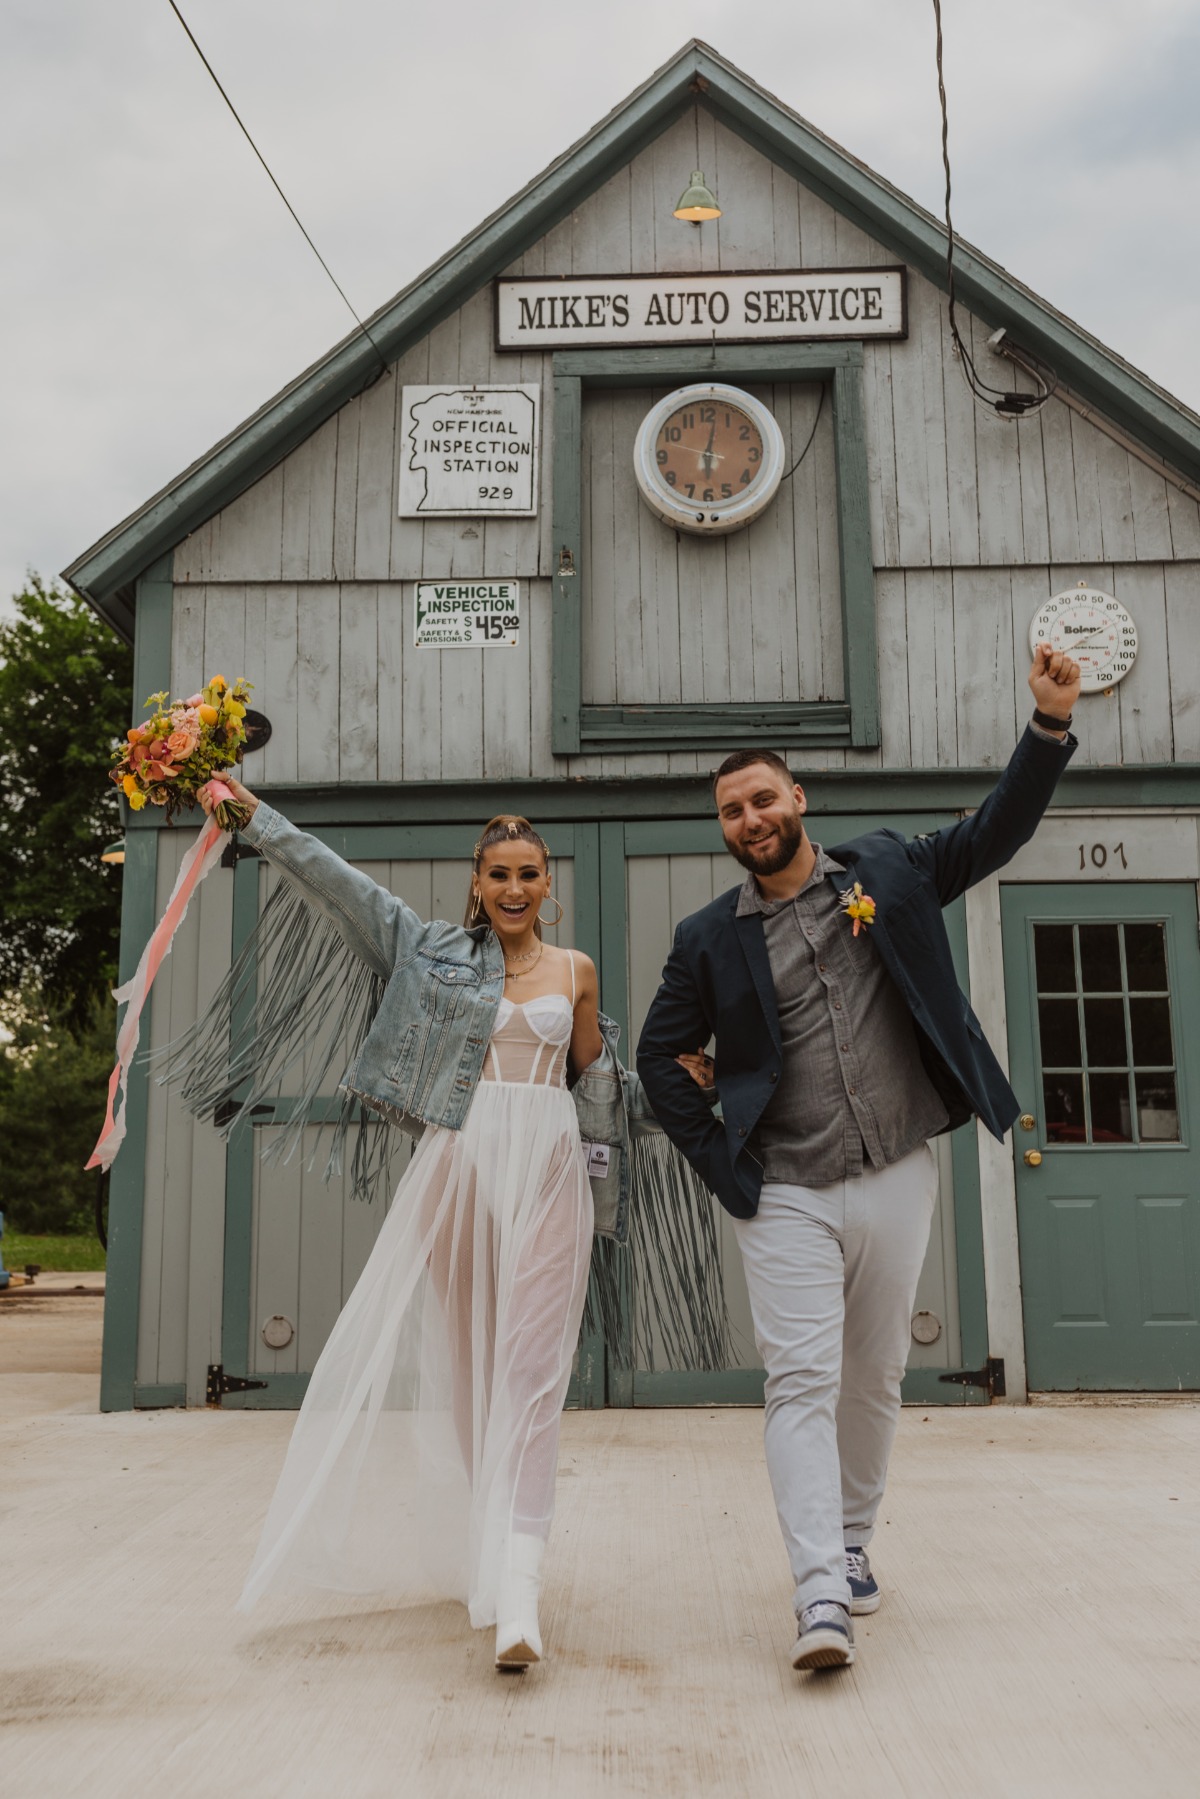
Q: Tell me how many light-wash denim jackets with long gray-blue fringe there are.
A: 1